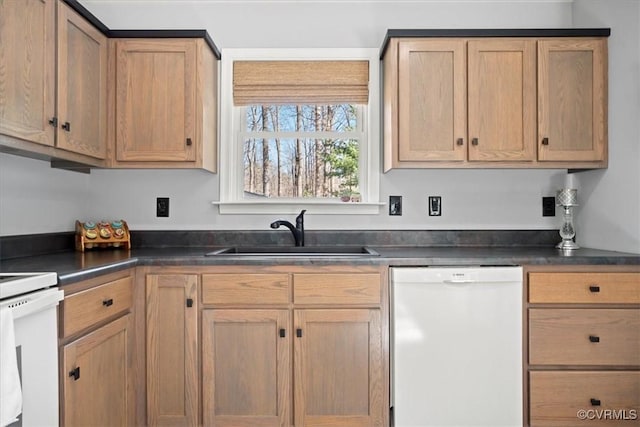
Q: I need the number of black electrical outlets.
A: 4